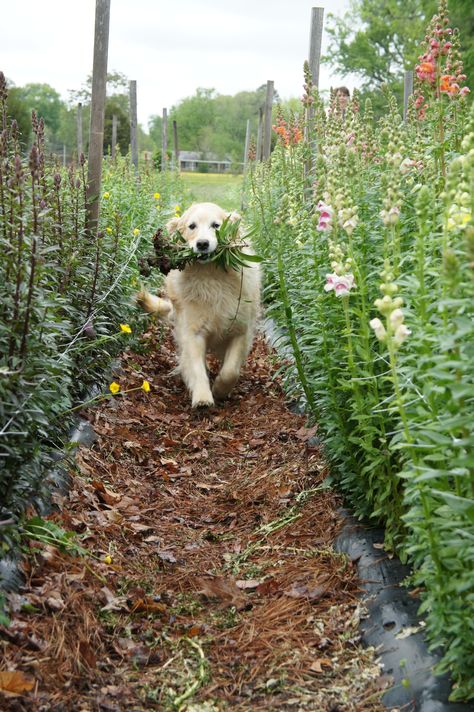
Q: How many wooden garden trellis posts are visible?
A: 11